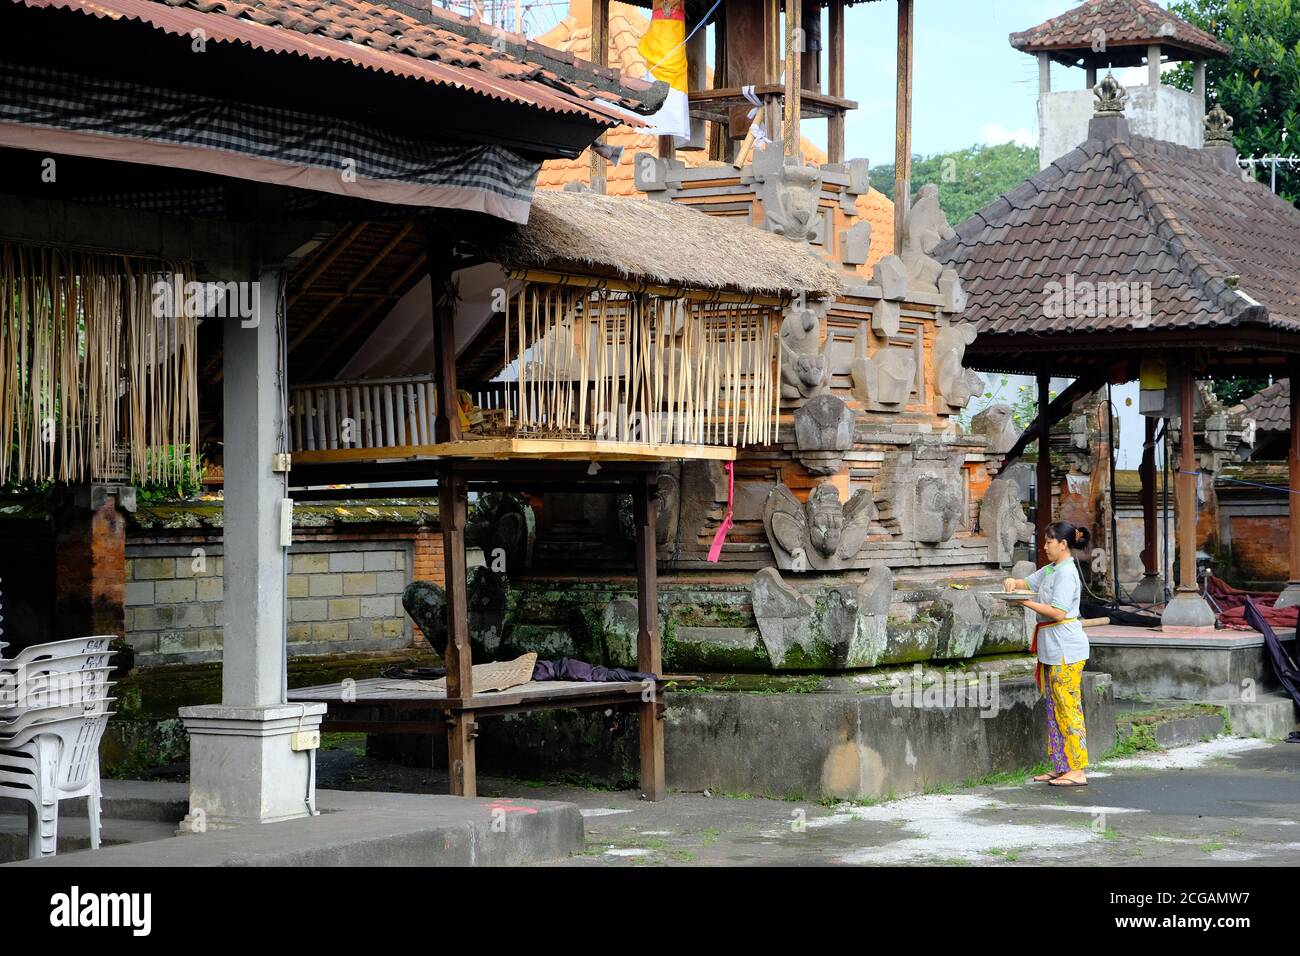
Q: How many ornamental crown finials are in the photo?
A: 2